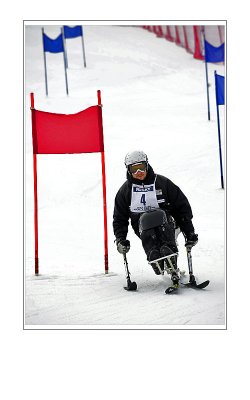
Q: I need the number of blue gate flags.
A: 4